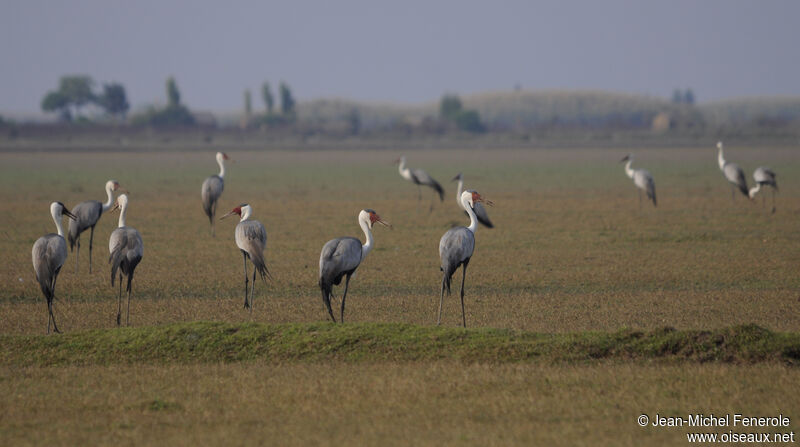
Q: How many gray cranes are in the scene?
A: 12